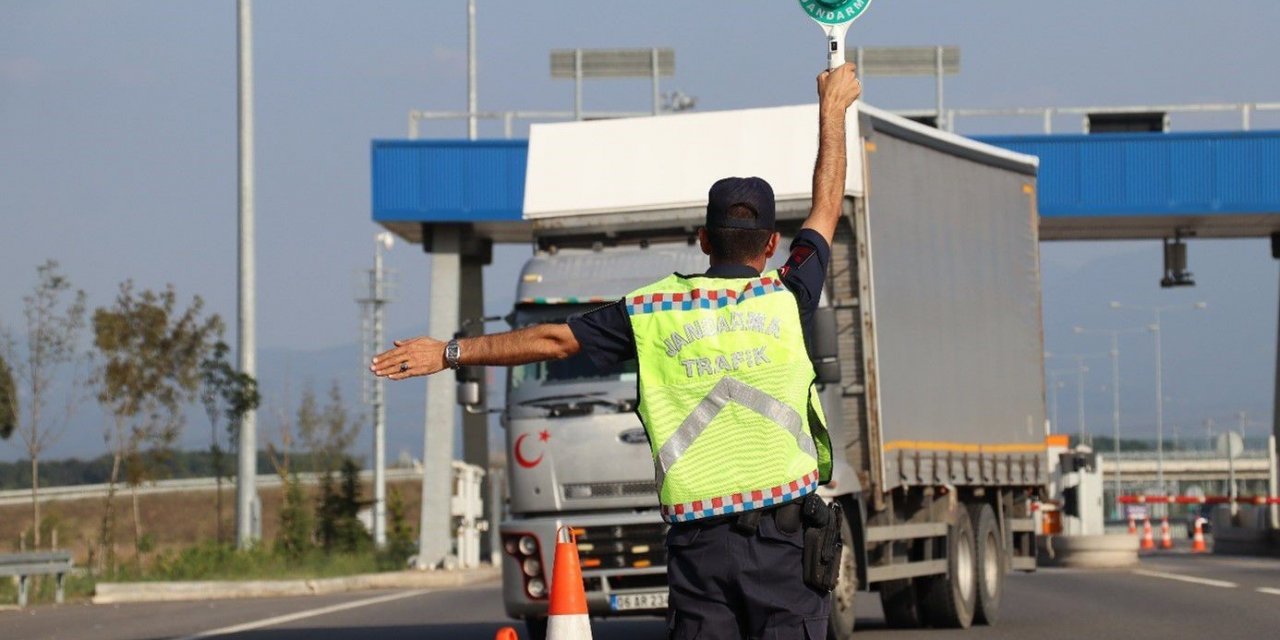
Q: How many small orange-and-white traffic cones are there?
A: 4